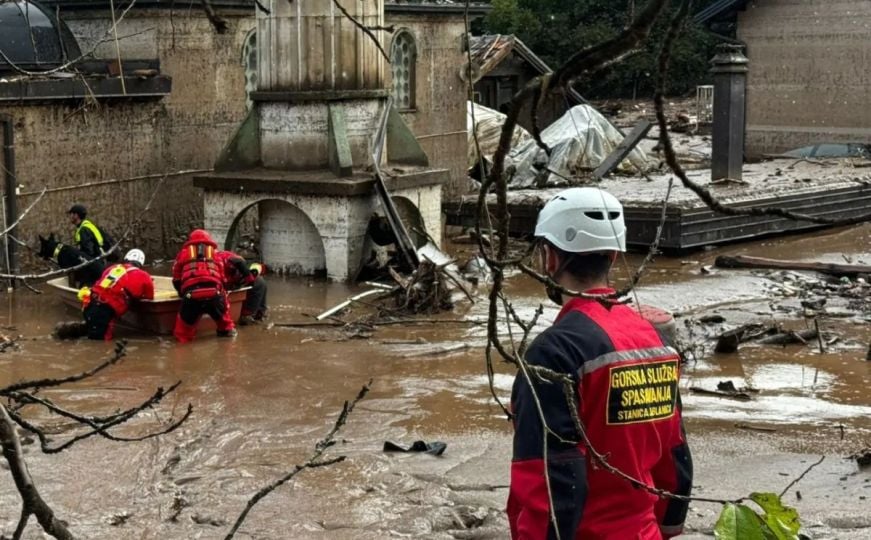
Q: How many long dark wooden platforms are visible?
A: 1